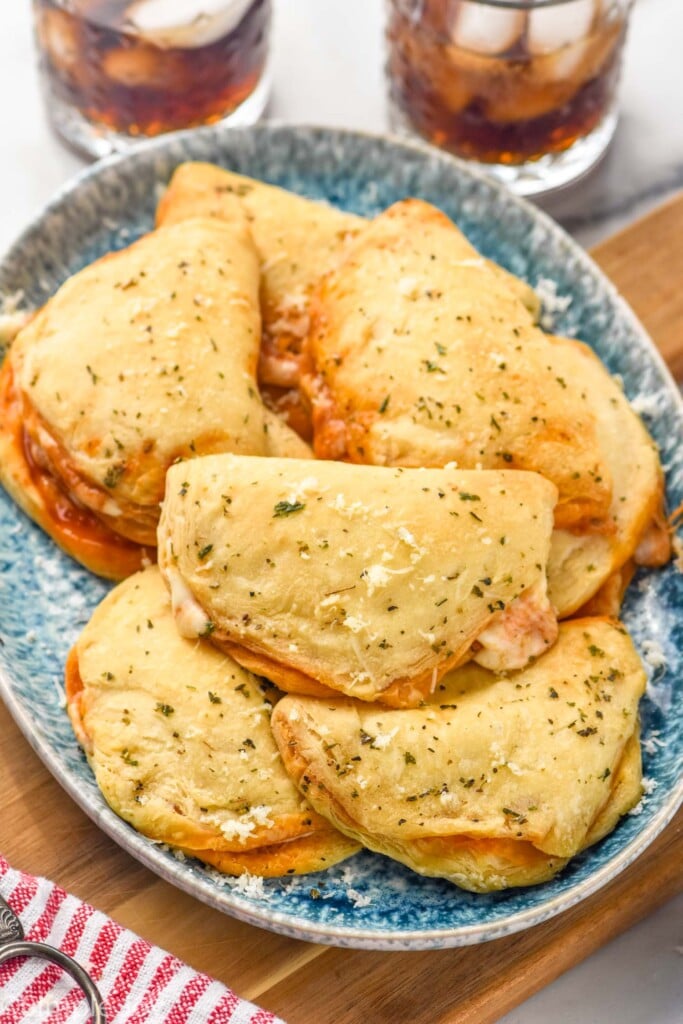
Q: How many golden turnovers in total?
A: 7